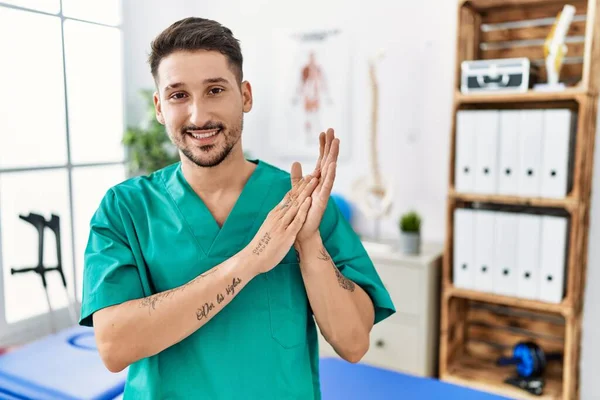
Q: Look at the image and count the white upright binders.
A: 10